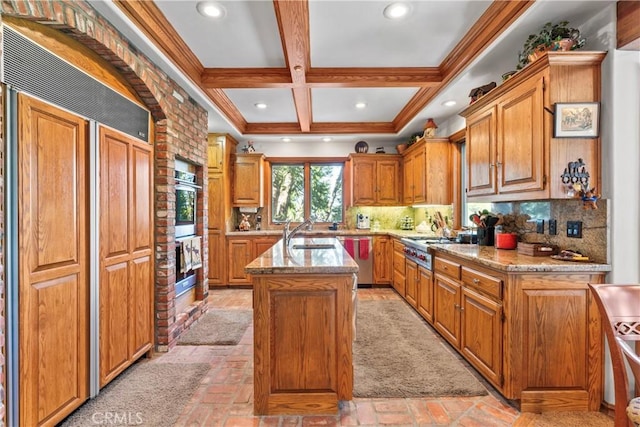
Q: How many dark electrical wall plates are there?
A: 3